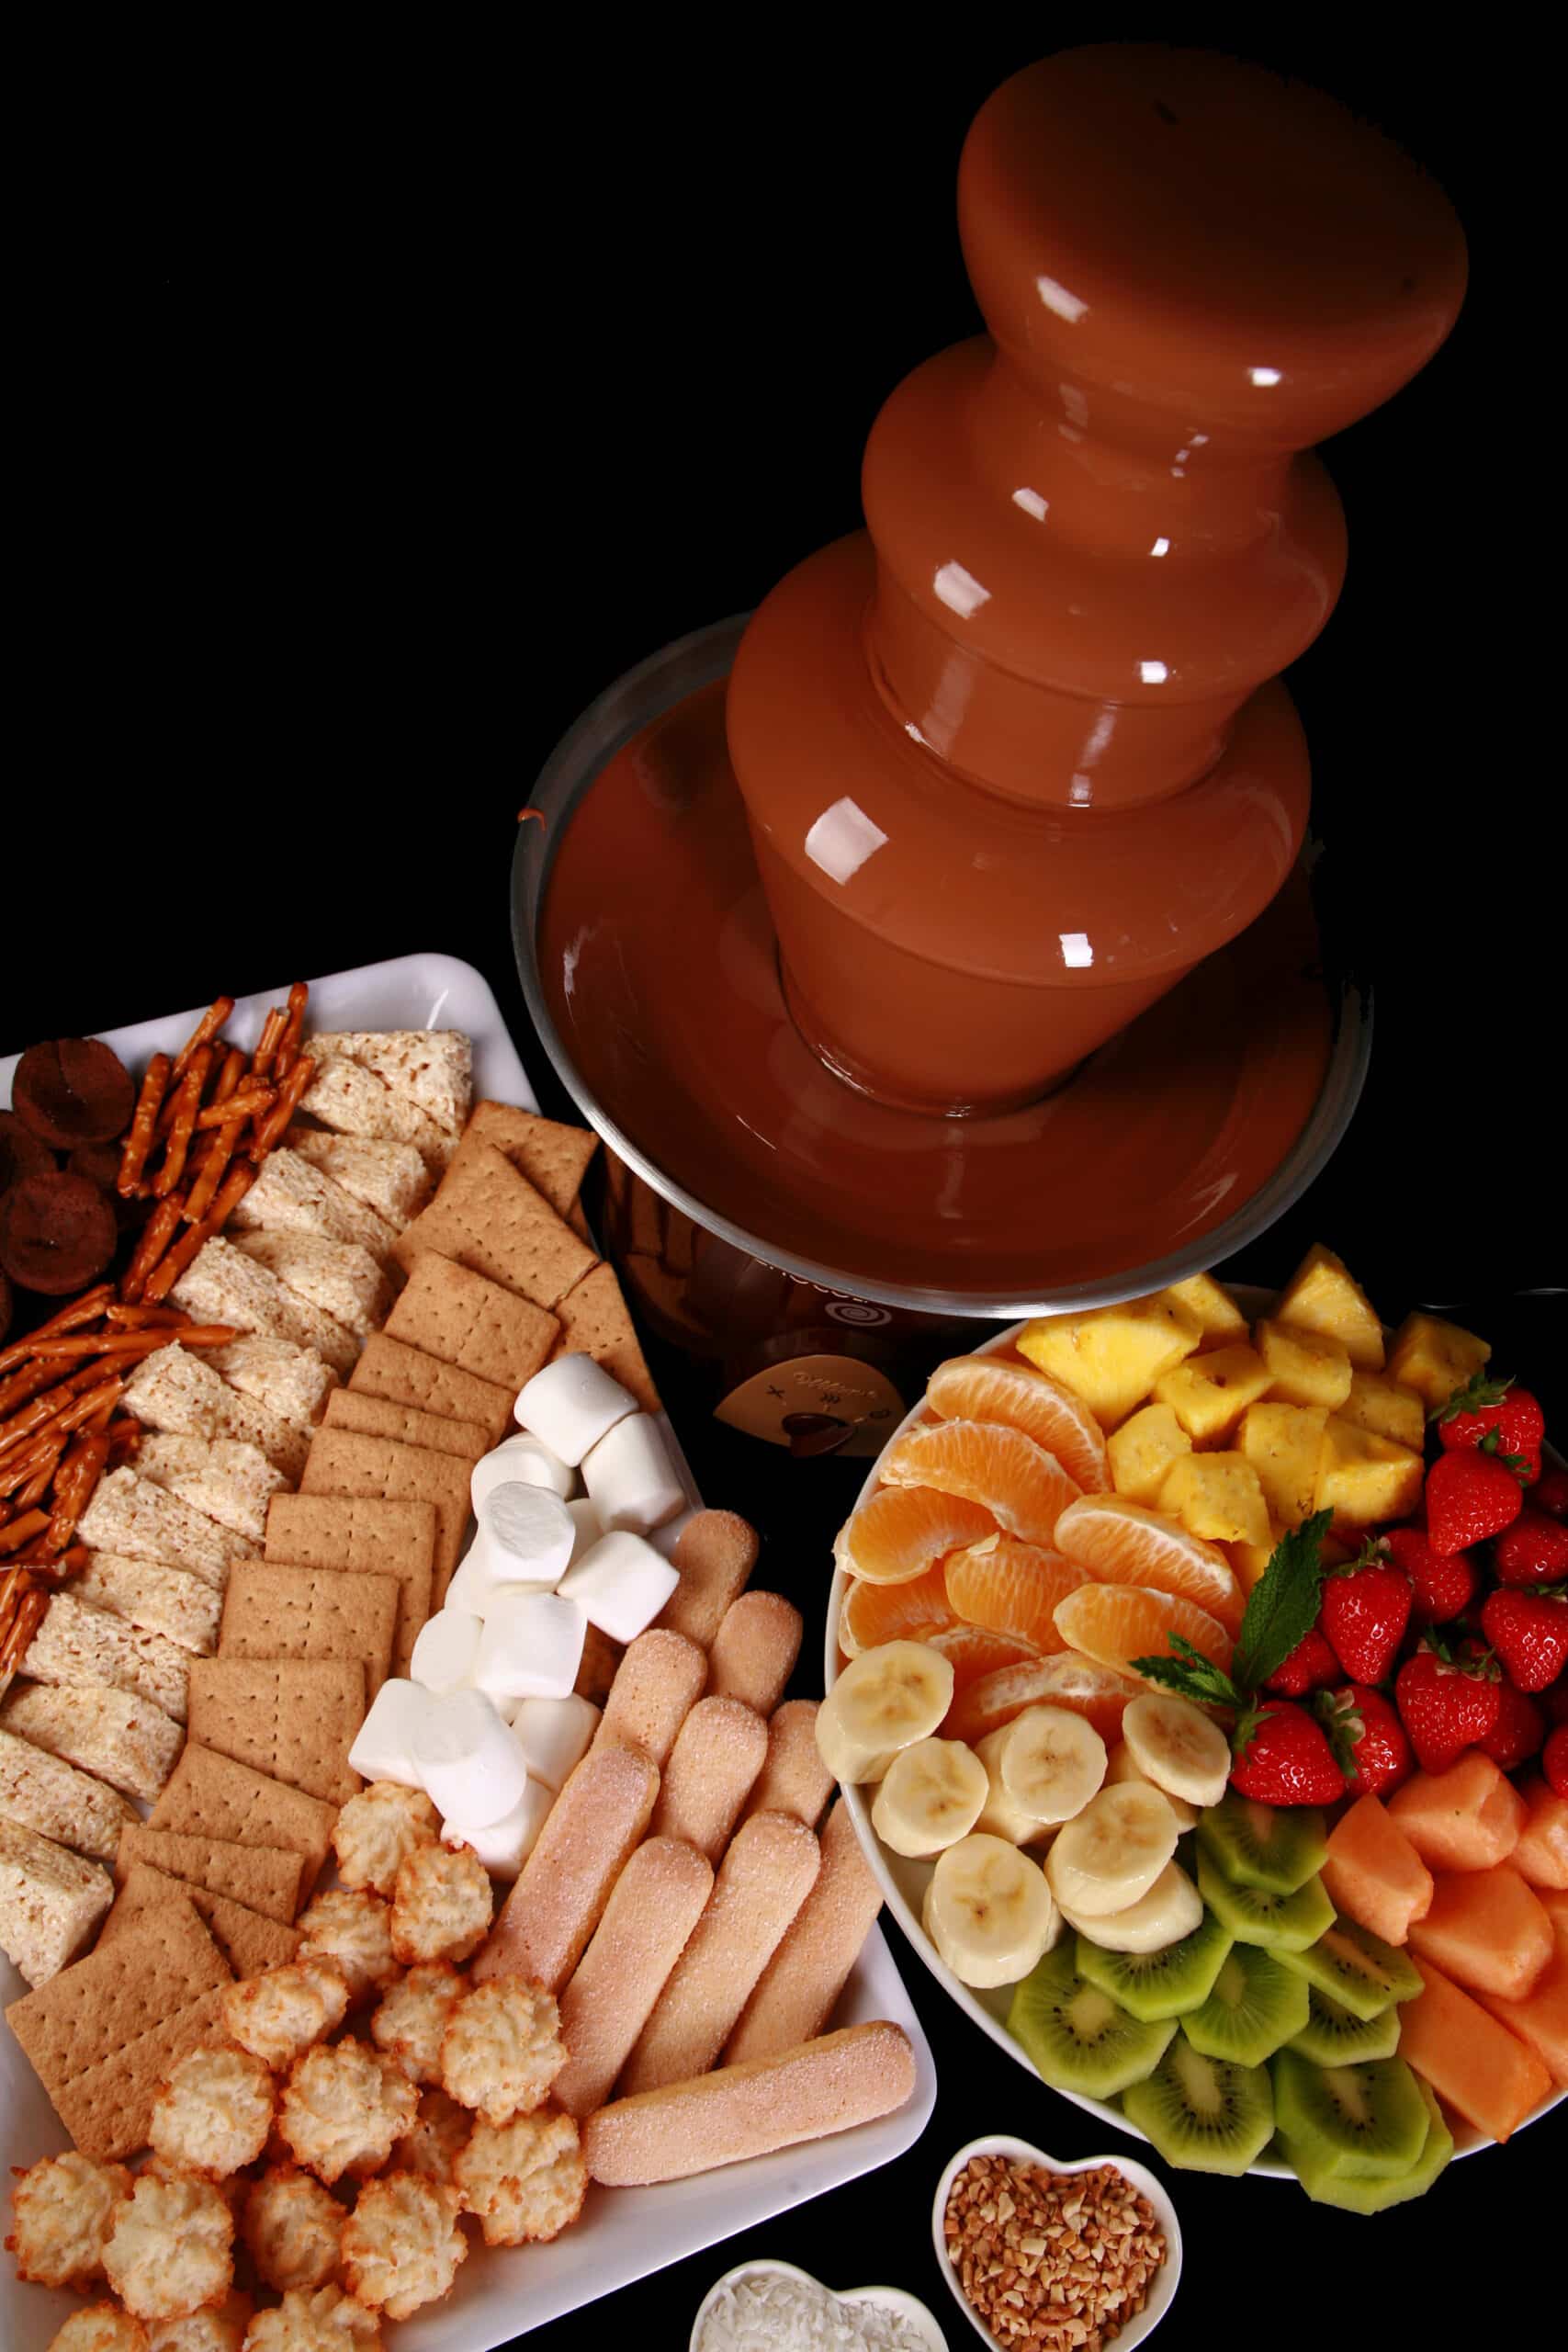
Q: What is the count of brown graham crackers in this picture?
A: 14